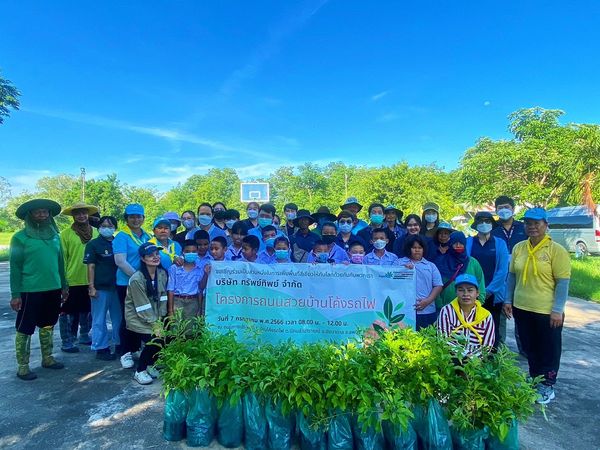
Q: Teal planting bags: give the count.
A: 12